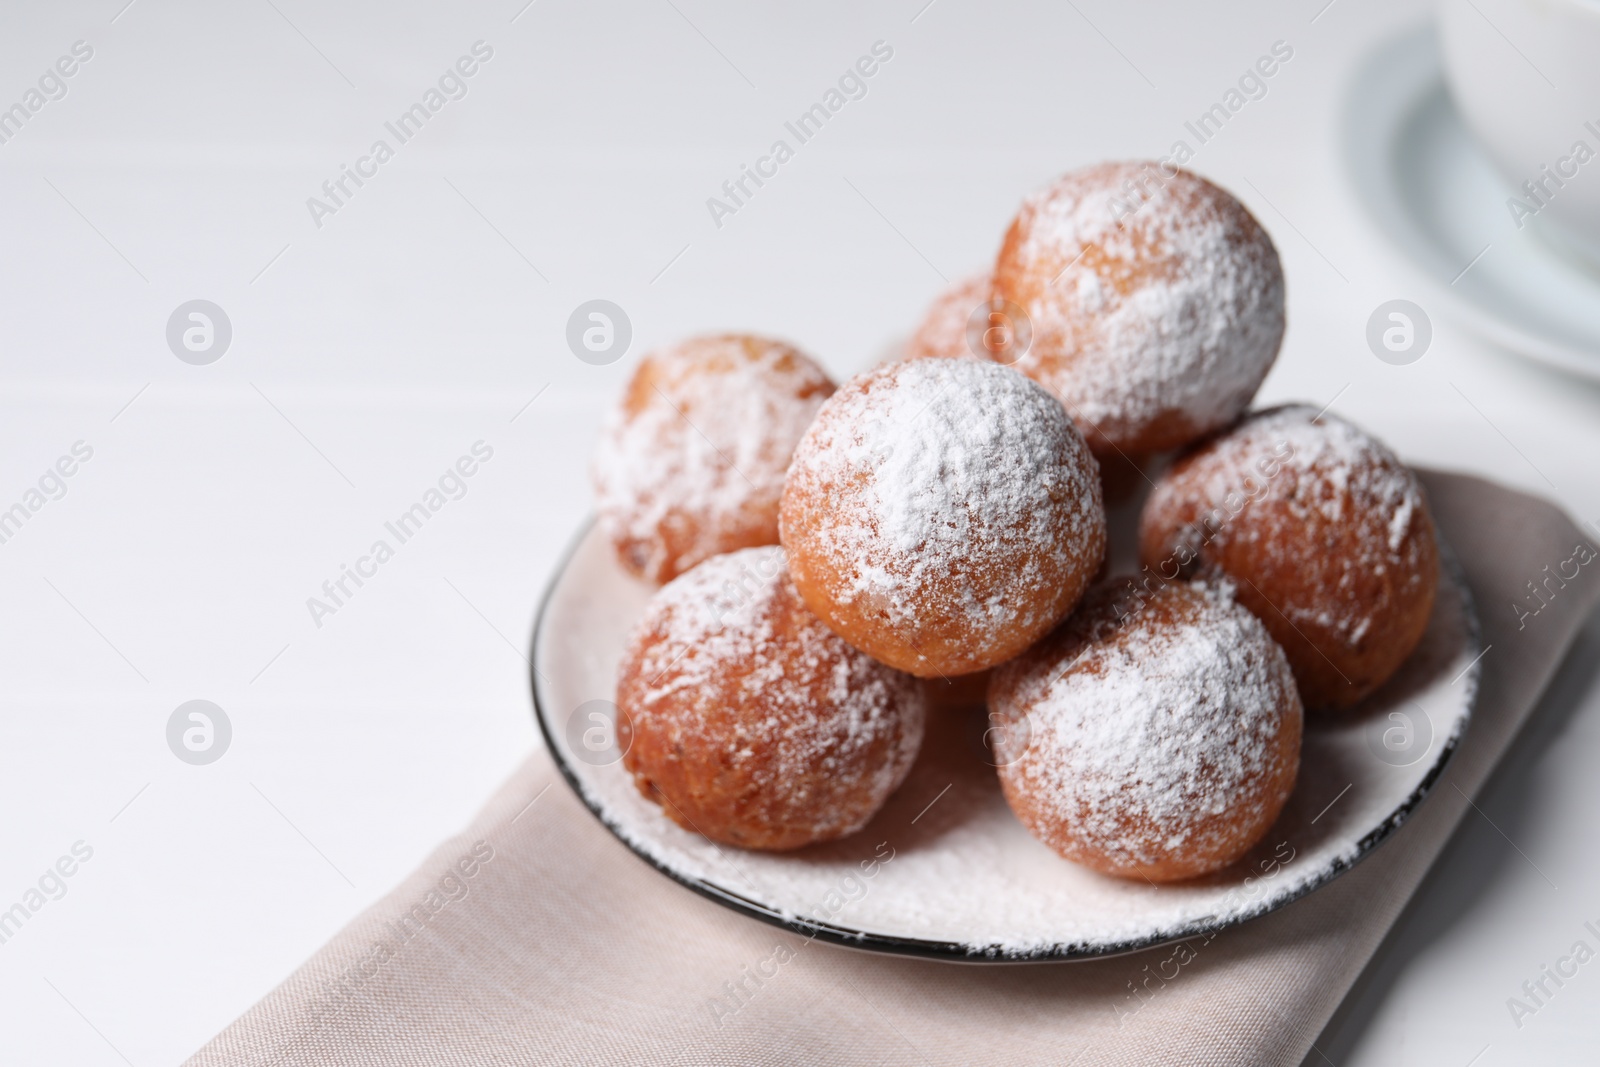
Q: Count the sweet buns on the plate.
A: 7